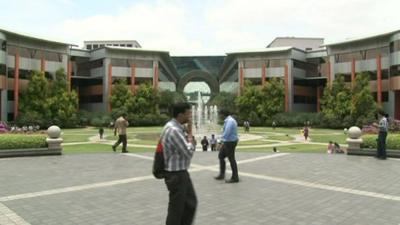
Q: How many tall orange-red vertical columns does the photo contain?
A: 12